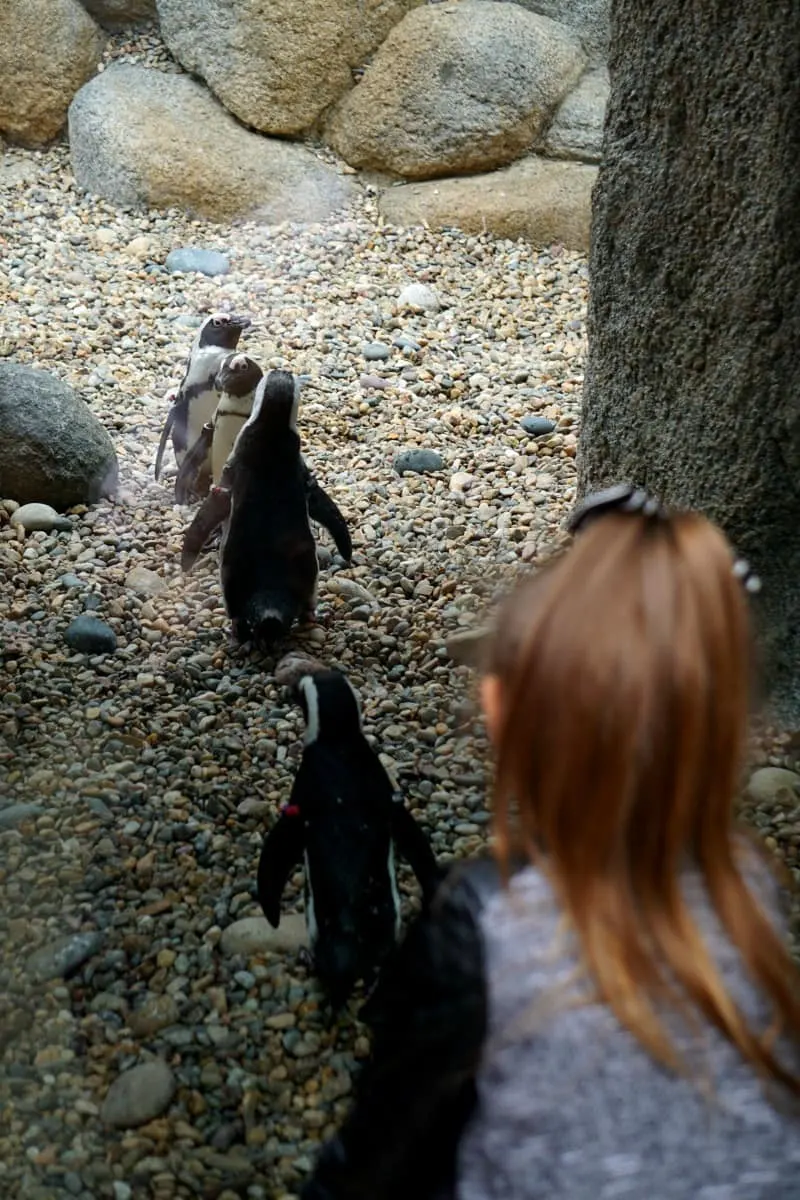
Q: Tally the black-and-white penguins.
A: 4